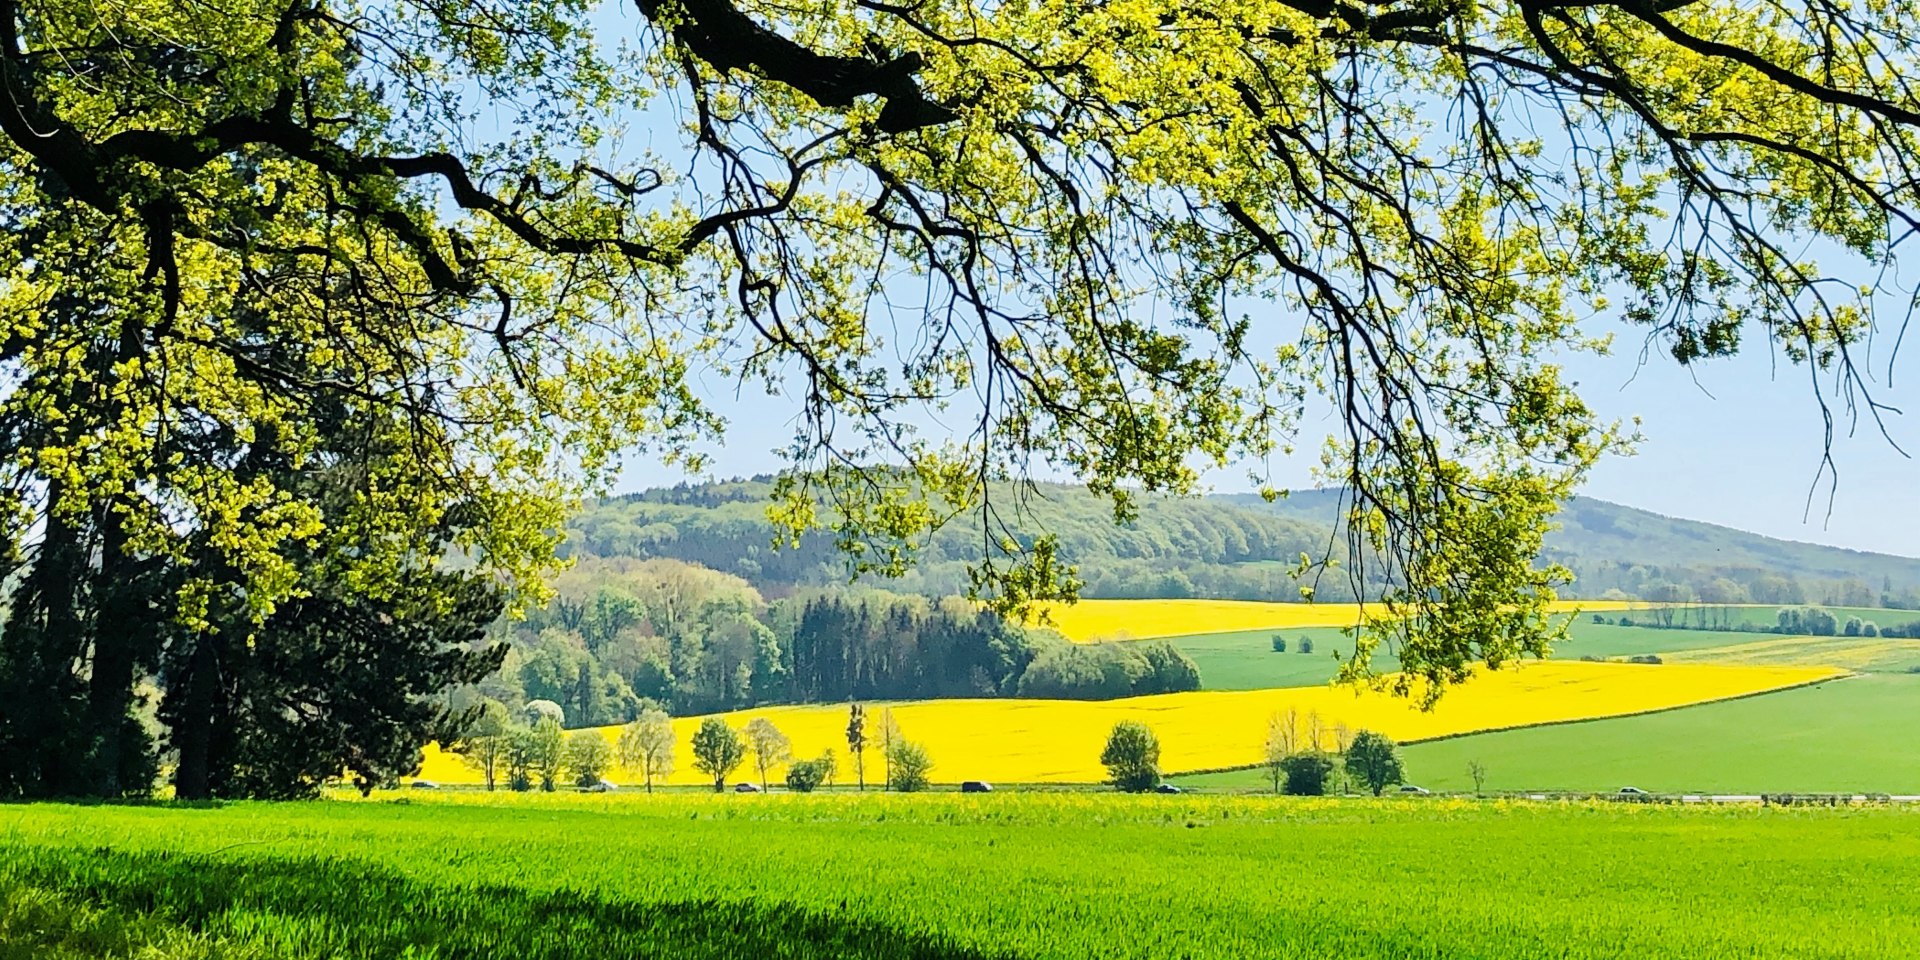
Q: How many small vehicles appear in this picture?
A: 7